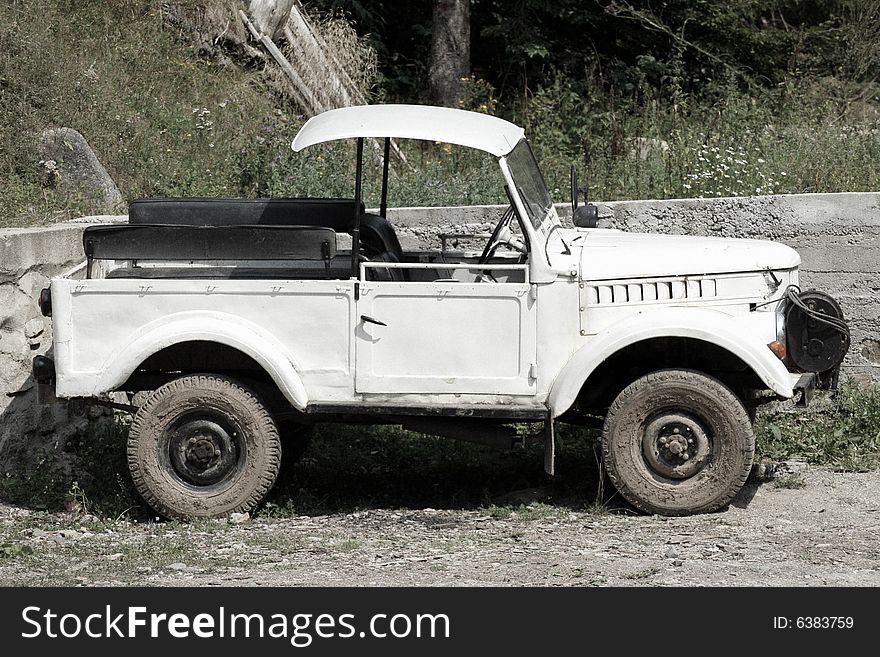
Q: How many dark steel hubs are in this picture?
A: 2